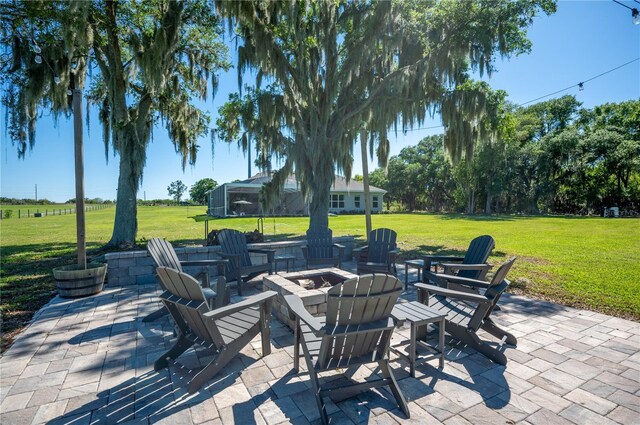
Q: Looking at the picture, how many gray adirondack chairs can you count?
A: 8